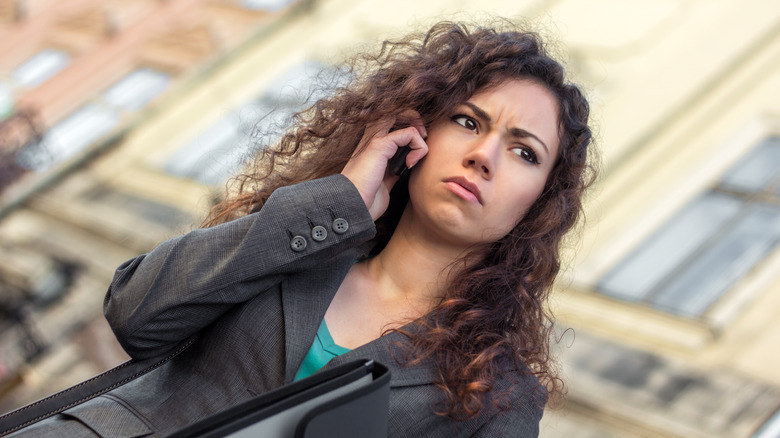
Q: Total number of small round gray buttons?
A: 3